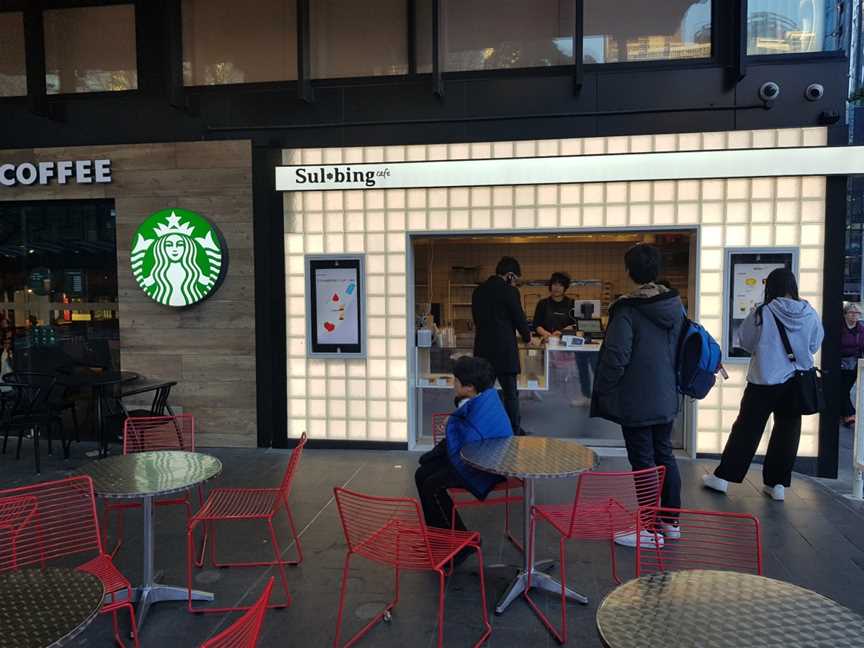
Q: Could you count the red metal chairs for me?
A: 9